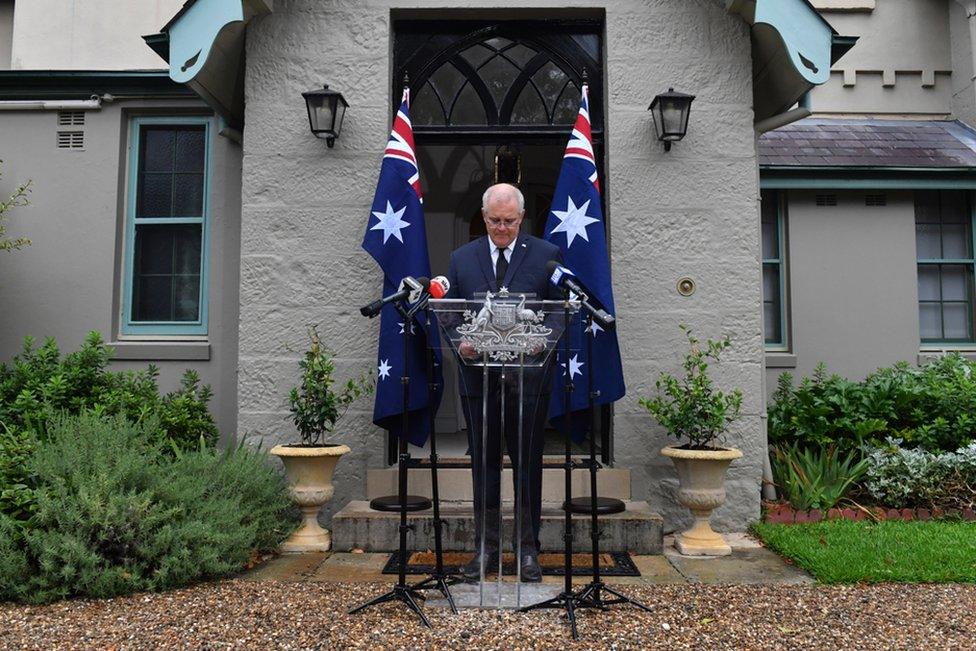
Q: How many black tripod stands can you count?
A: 4